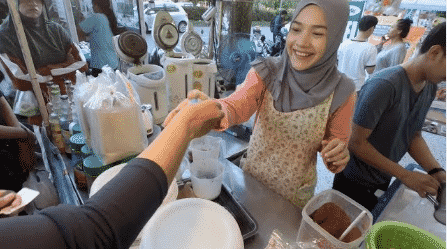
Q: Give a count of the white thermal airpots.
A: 3